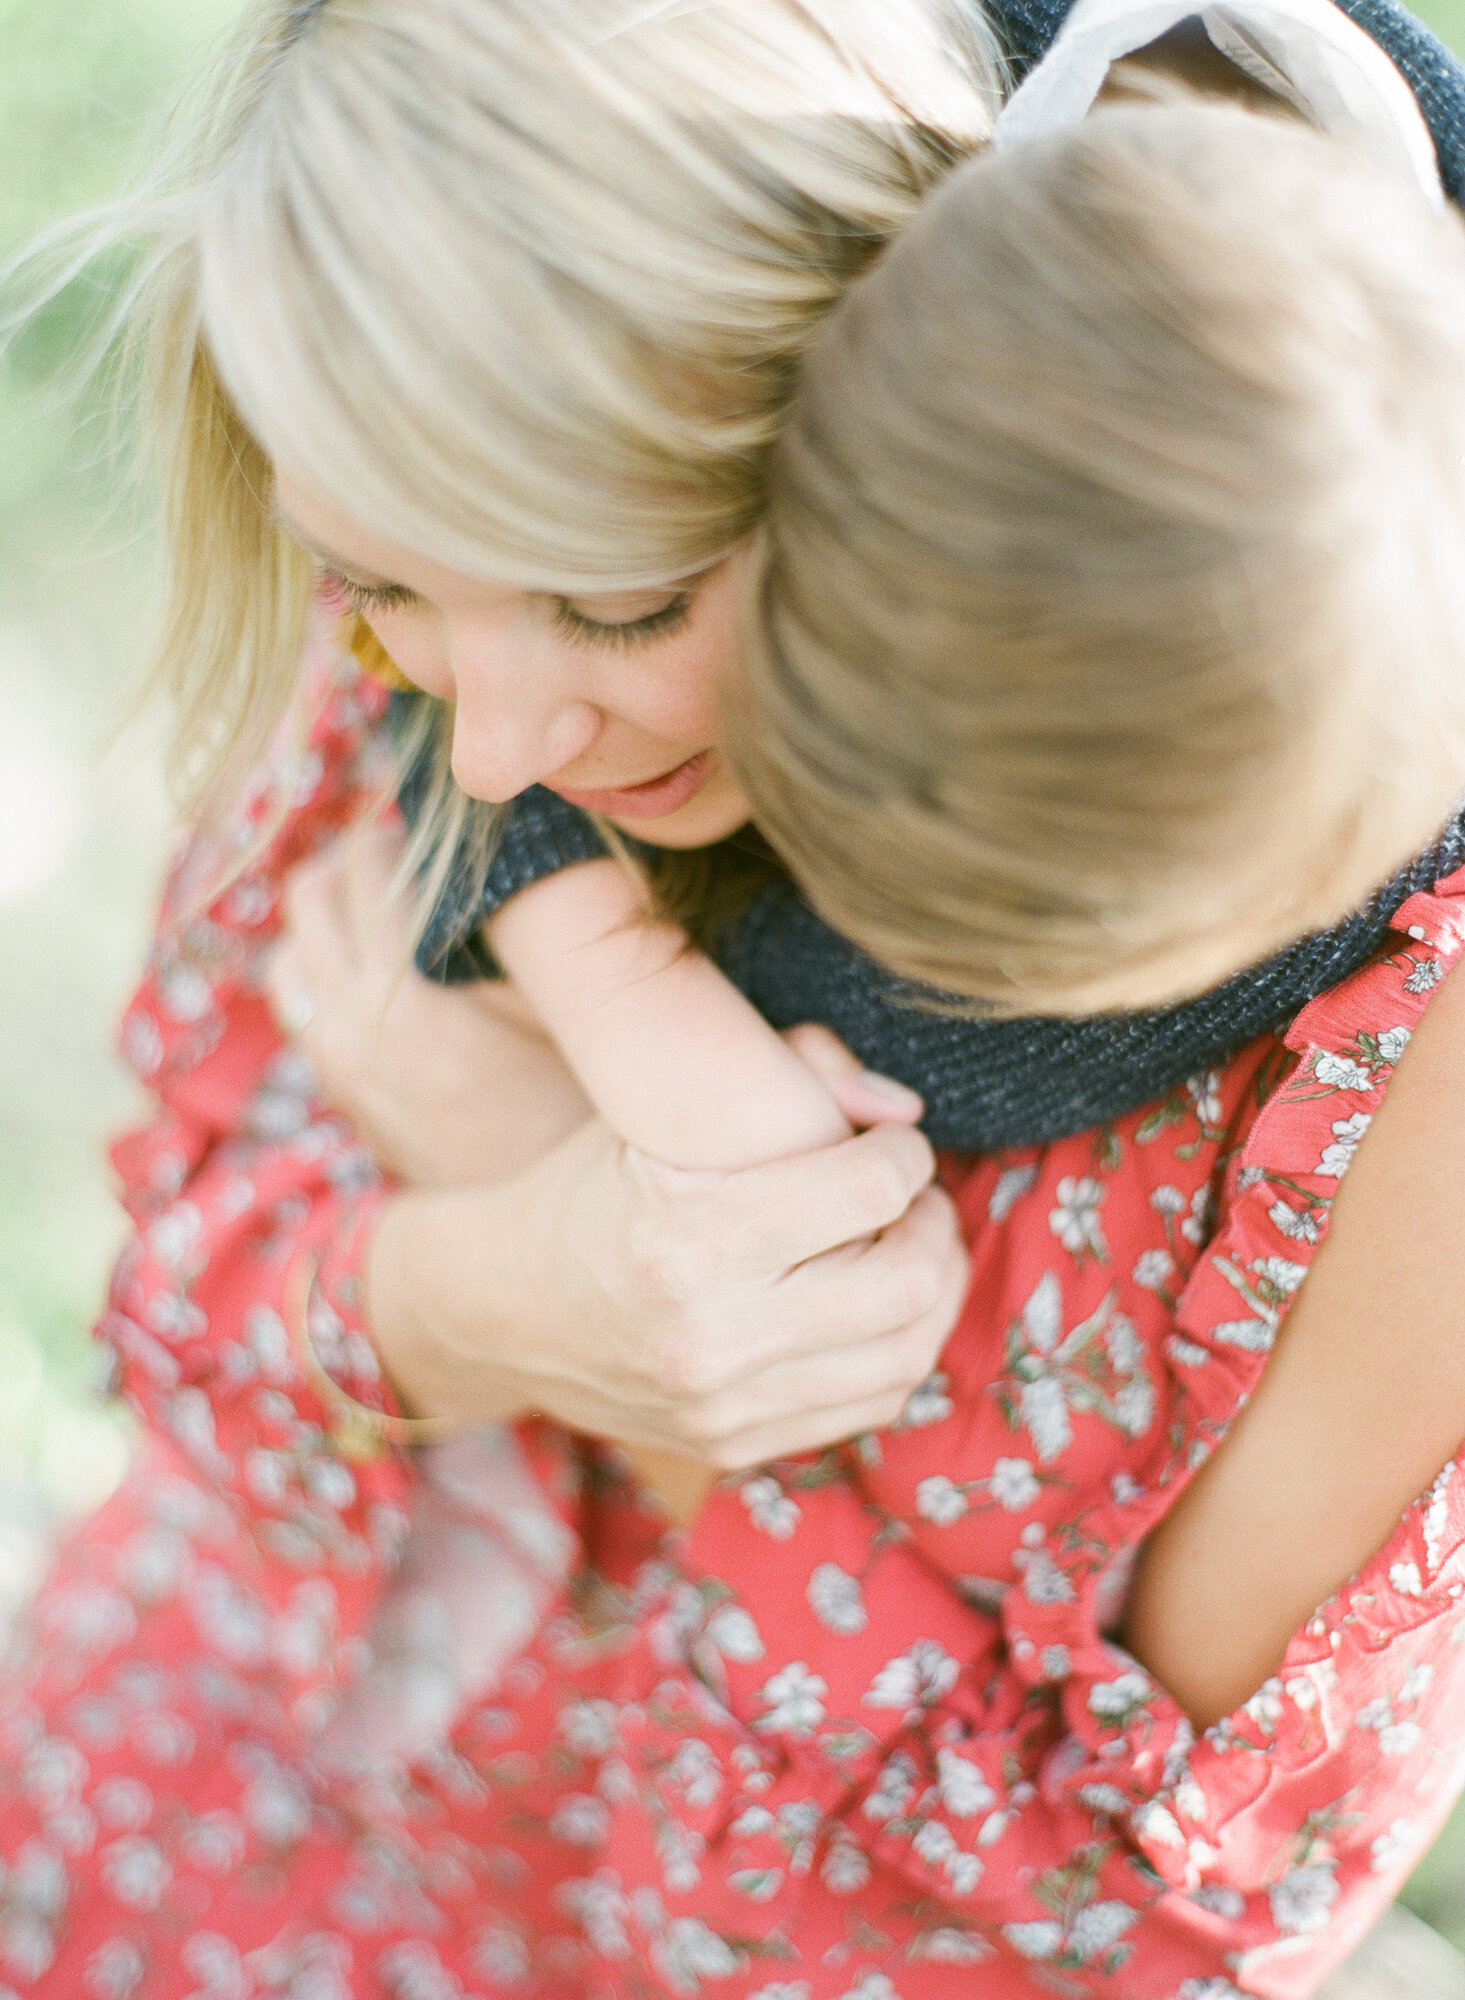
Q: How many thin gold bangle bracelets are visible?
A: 1